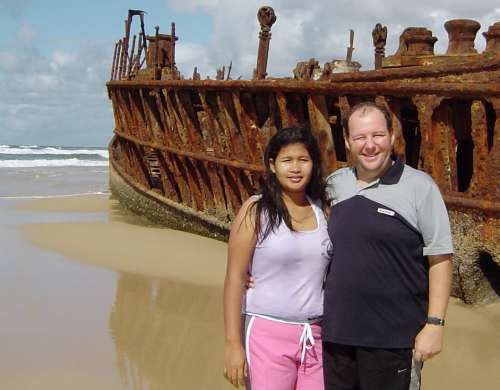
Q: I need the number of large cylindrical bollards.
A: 3